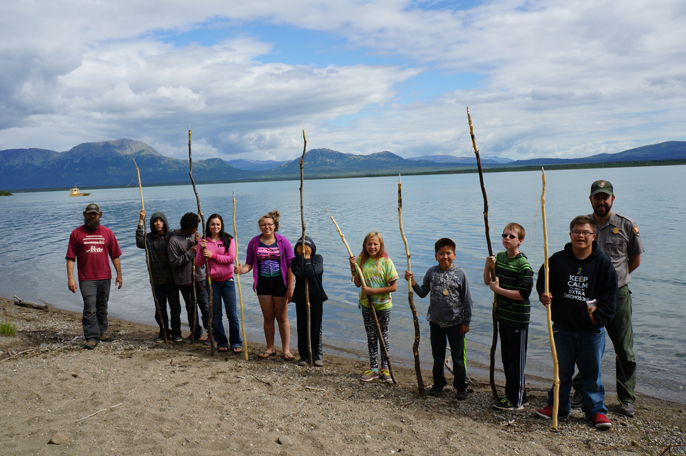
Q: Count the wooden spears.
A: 9